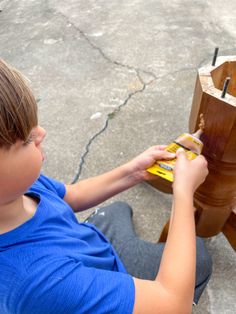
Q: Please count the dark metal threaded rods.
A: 2